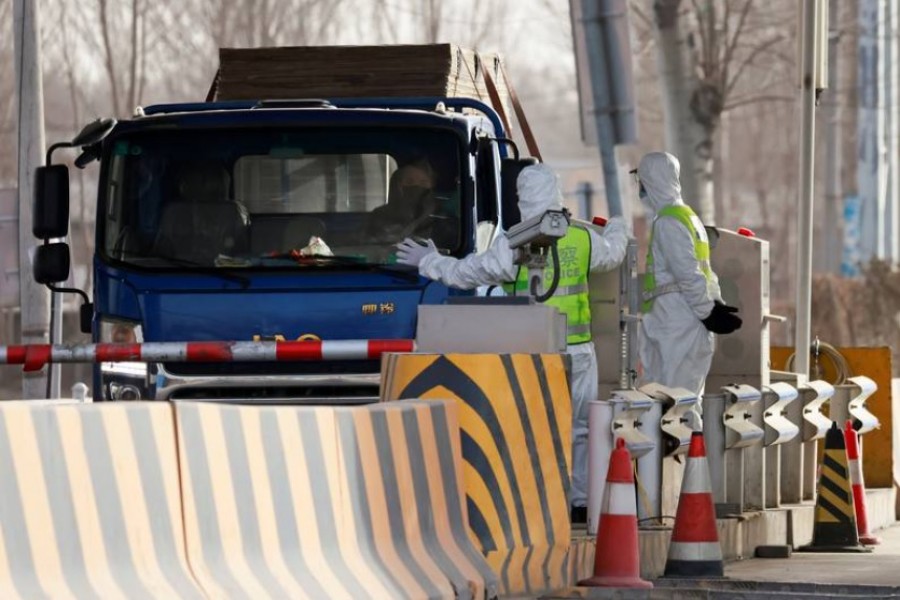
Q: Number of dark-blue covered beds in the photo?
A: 0